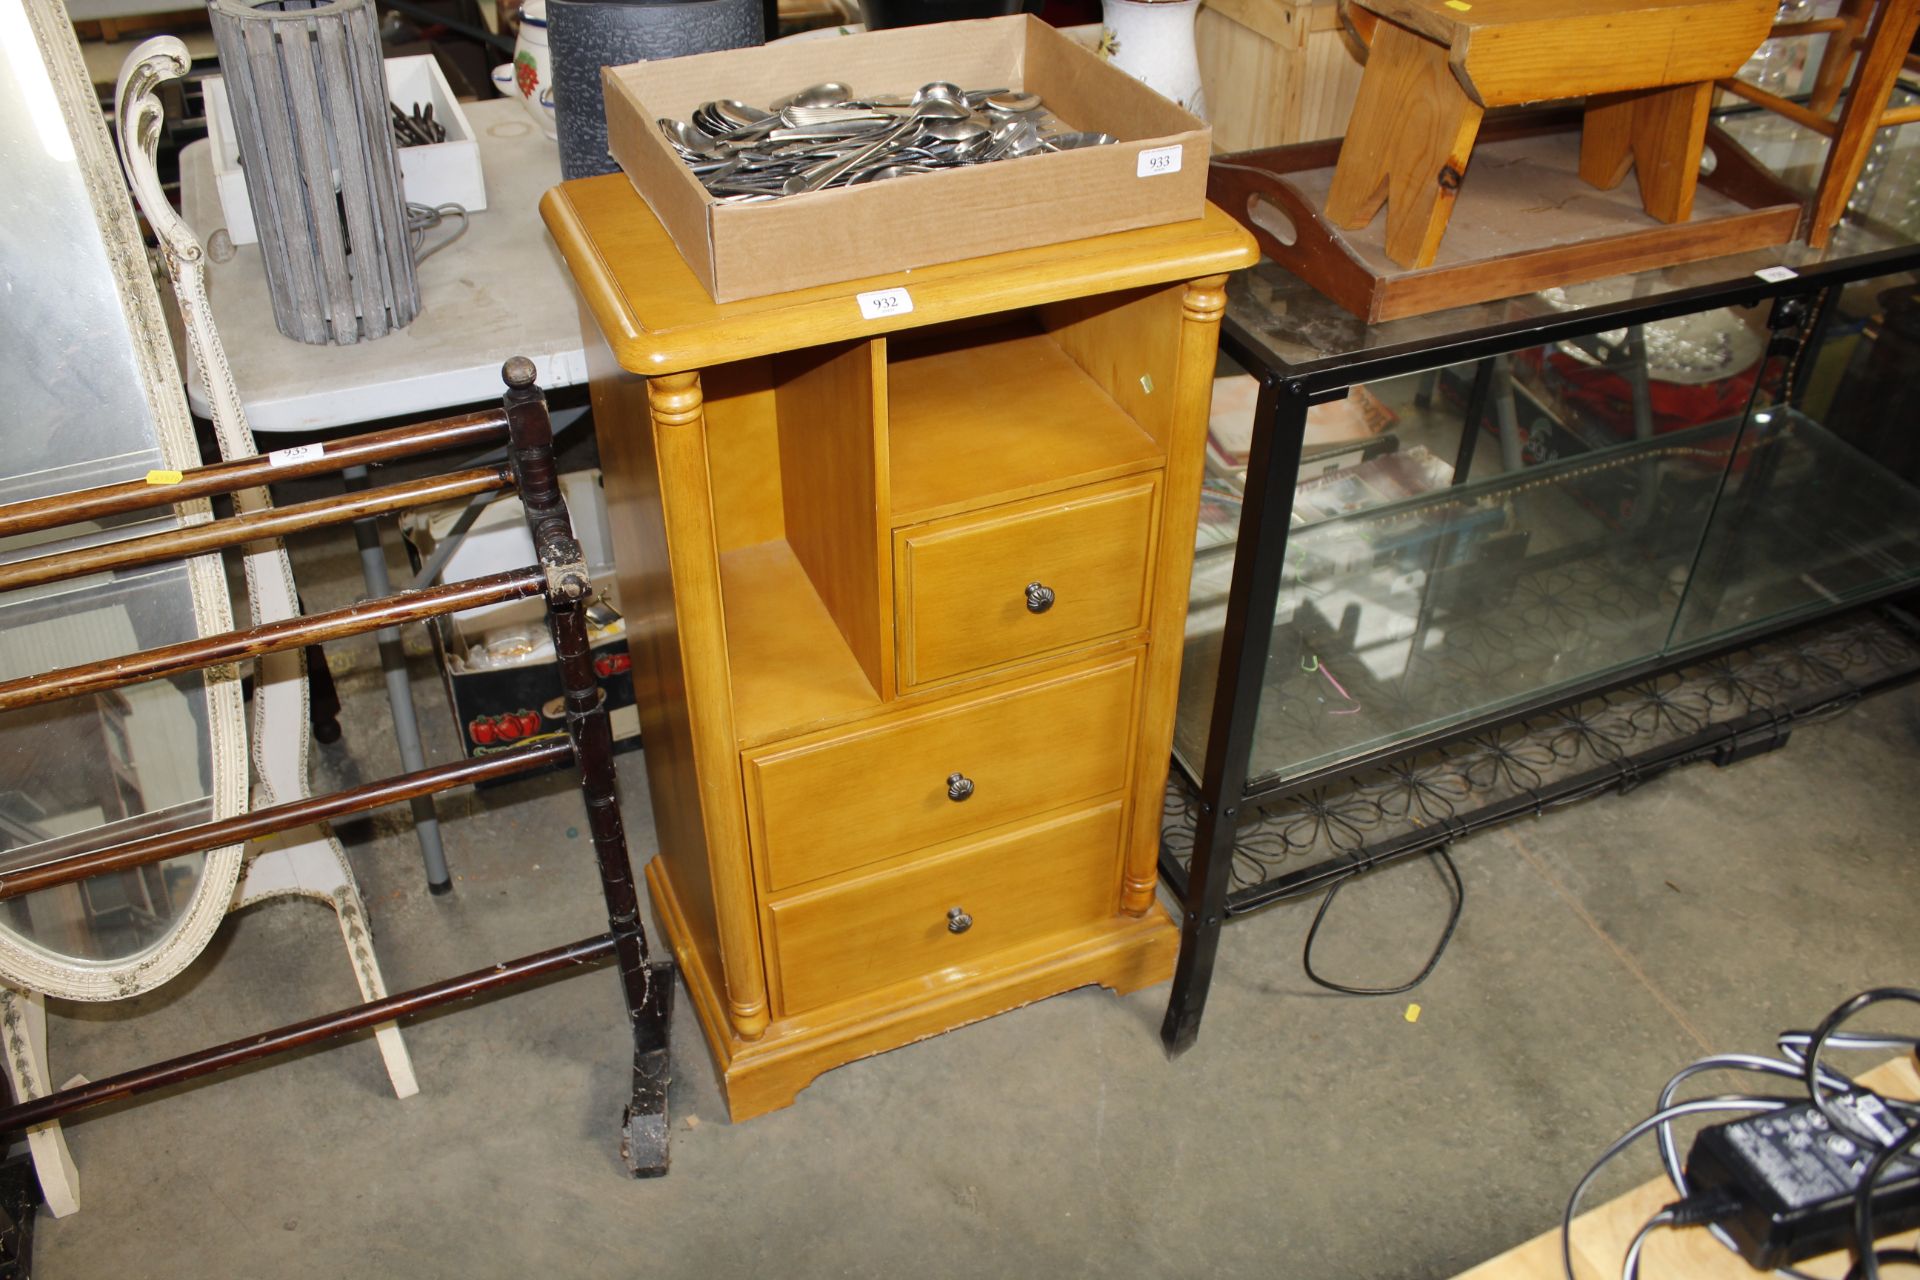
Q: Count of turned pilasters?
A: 2